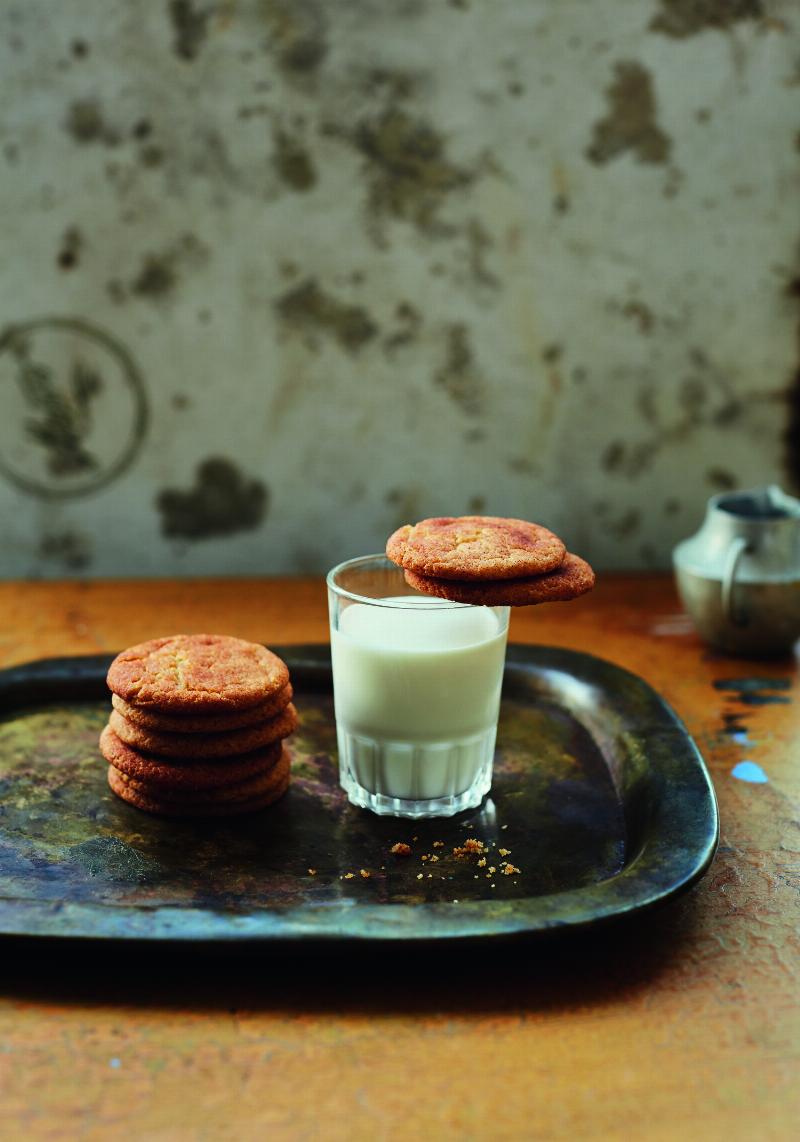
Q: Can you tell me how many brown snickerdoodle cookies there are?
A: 8